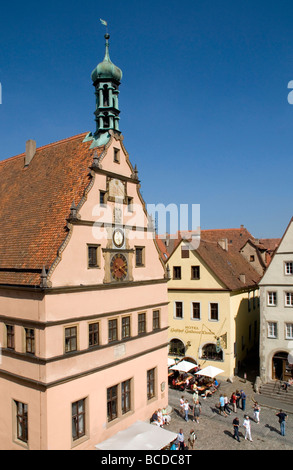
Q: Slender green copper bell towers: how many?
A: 1